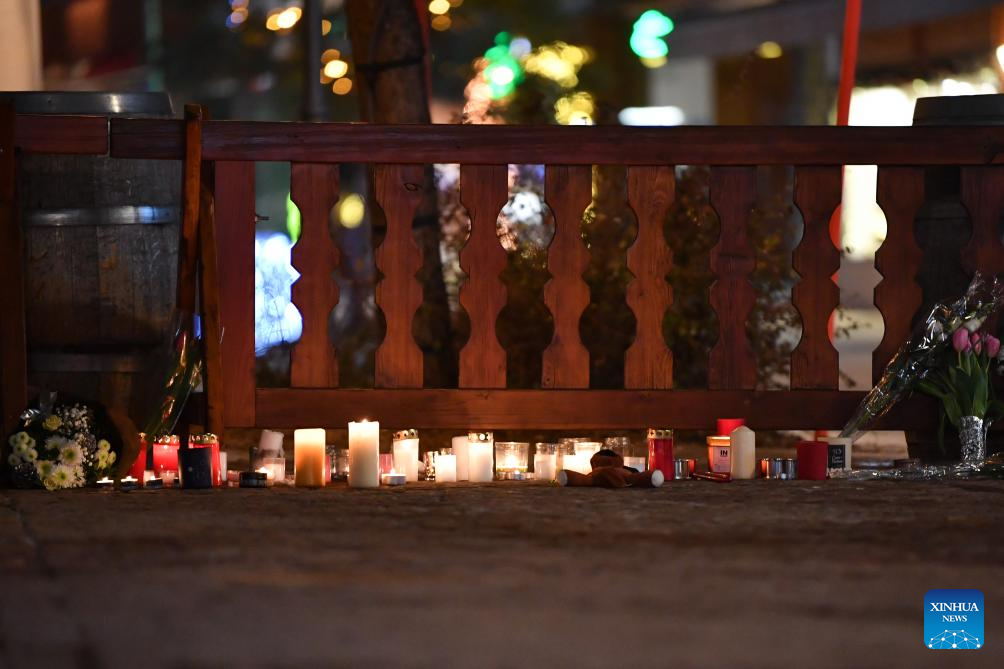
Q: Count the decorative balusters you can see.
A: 9